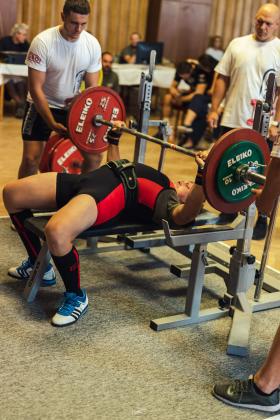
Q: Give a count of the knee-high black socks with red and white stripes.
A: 2